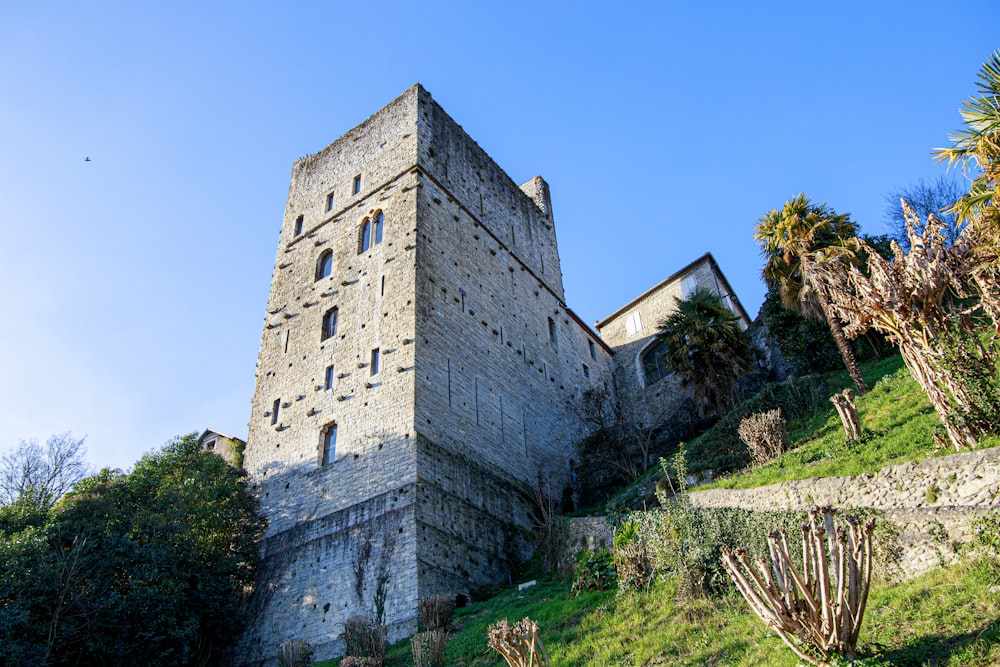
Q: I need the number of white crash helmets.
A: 0